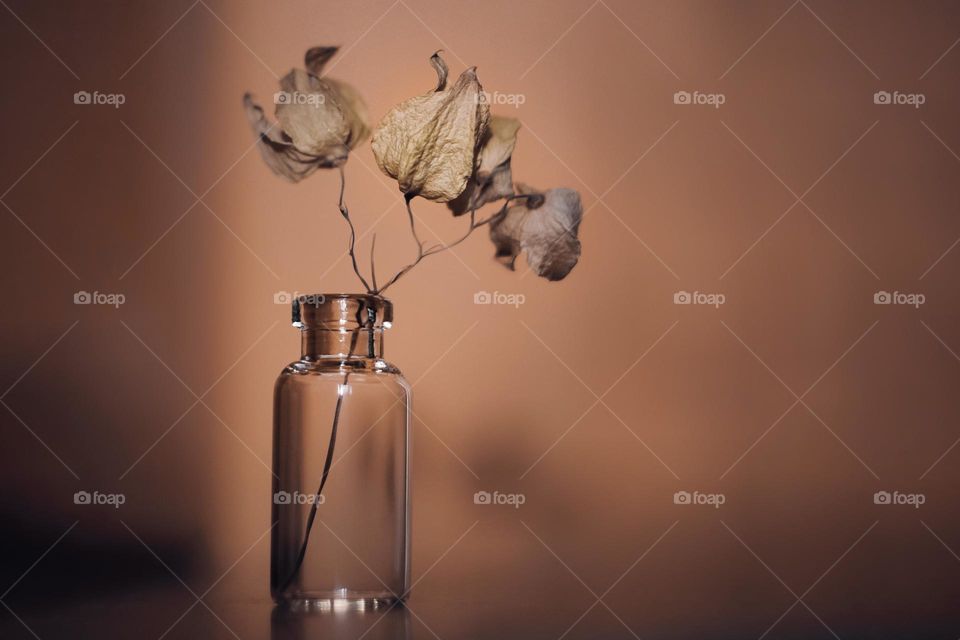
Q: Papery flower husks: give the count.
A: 4